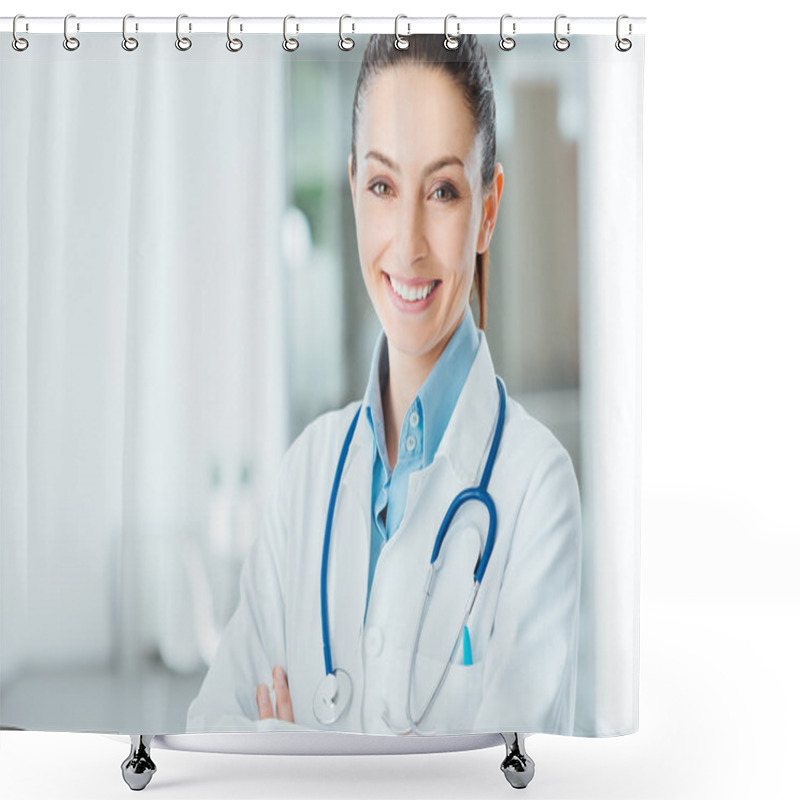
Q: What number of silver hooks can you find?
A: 12